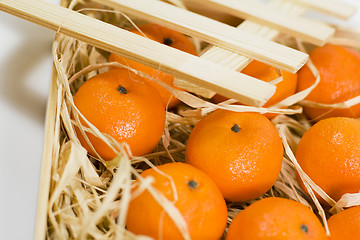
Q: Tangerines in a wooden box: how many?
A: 9